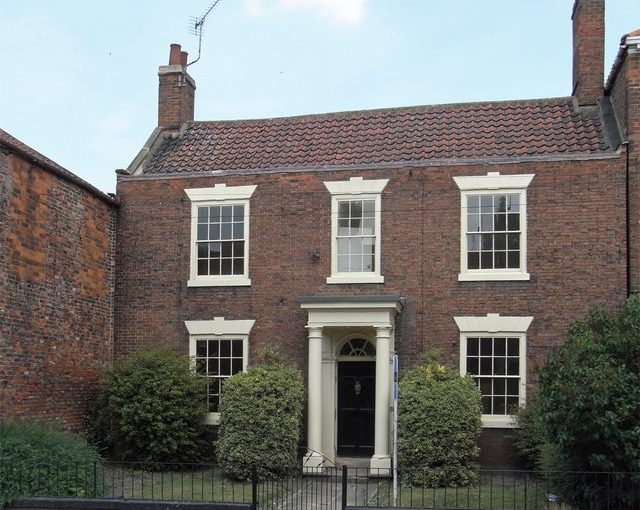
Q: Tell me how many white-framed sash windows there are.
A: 5